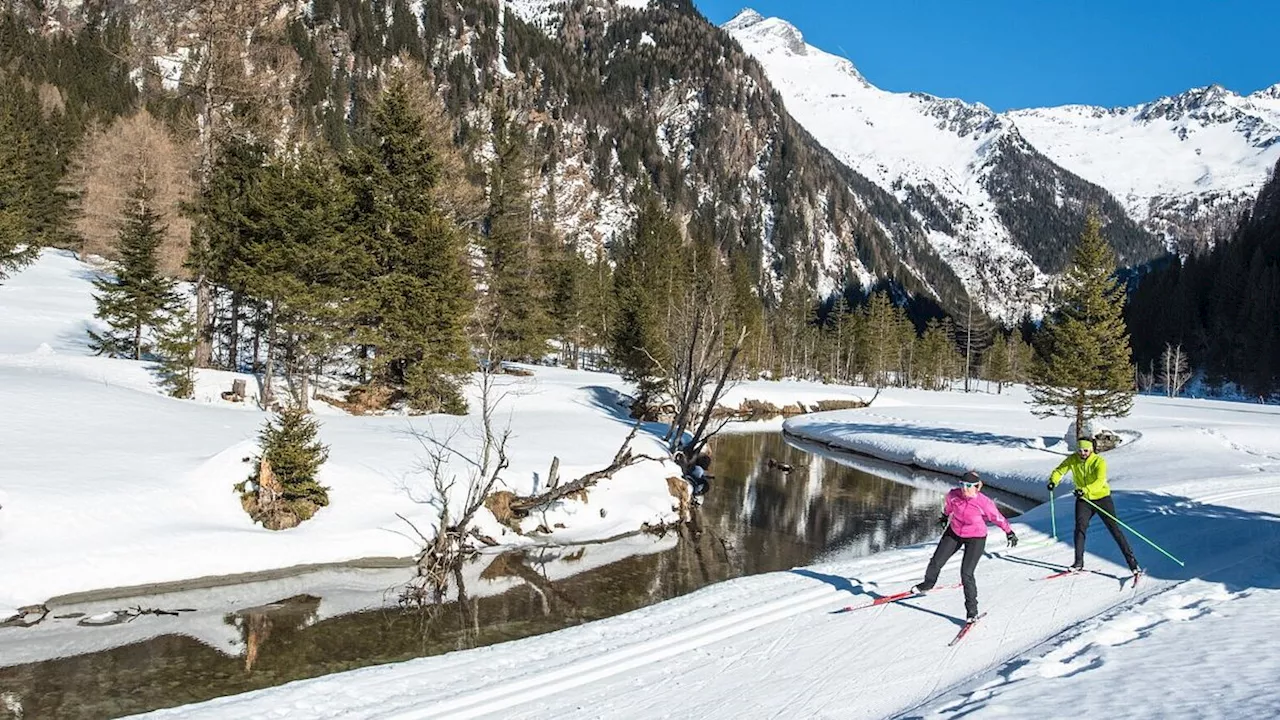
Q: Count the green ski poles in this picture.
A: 2